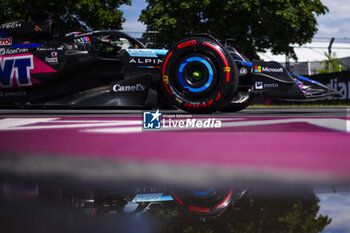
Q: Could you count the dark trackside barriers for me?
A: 1